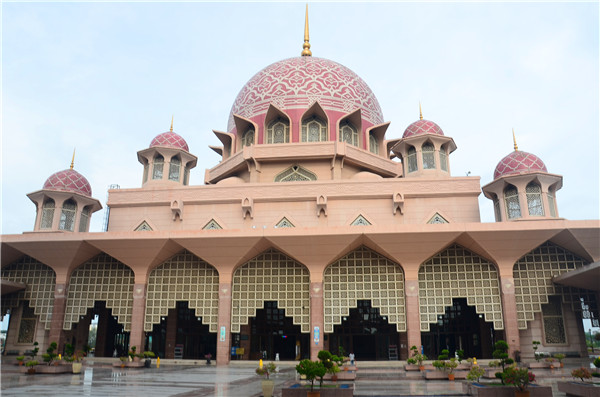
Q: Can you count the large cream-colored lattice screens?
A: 7